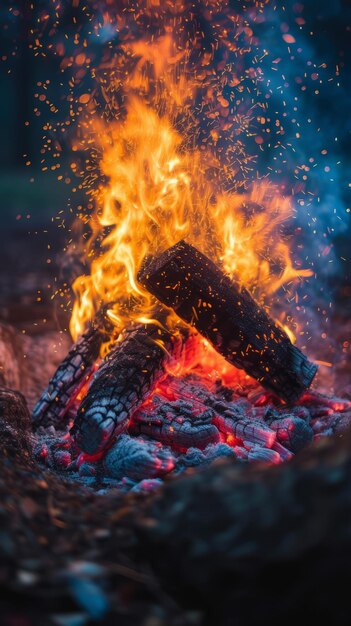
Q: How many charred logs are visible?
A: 3